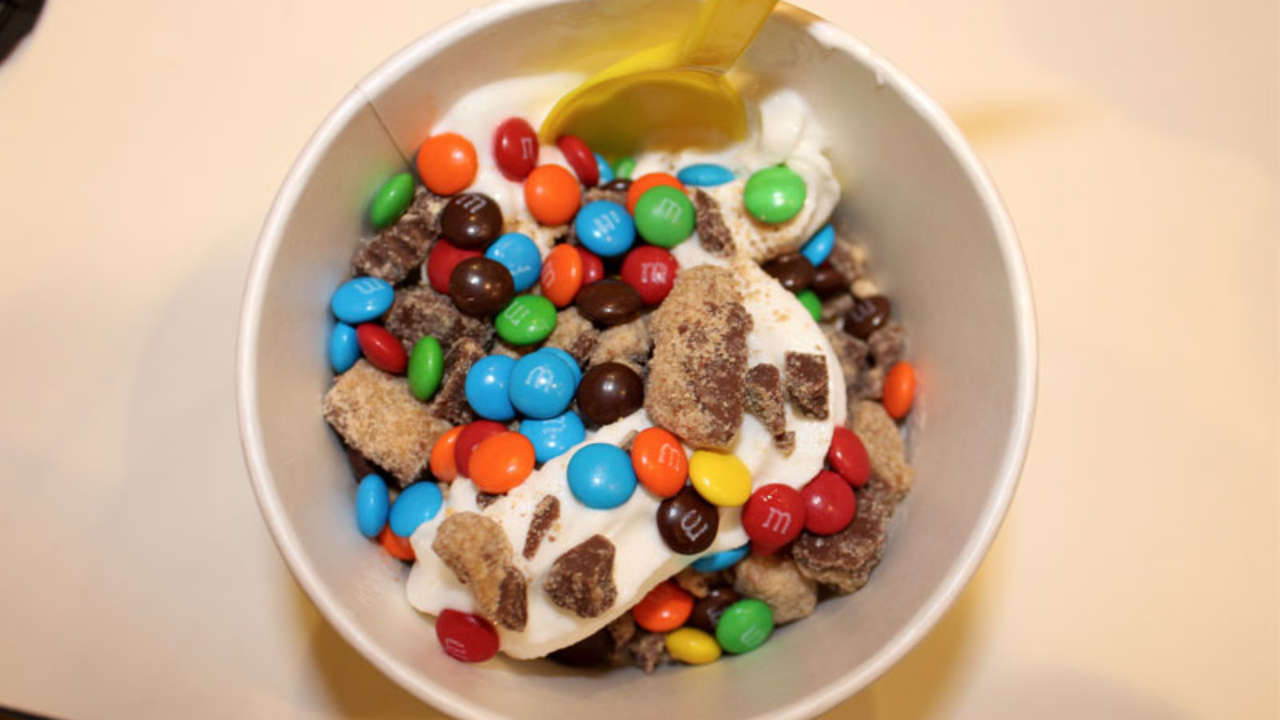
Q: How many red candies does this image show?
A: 11